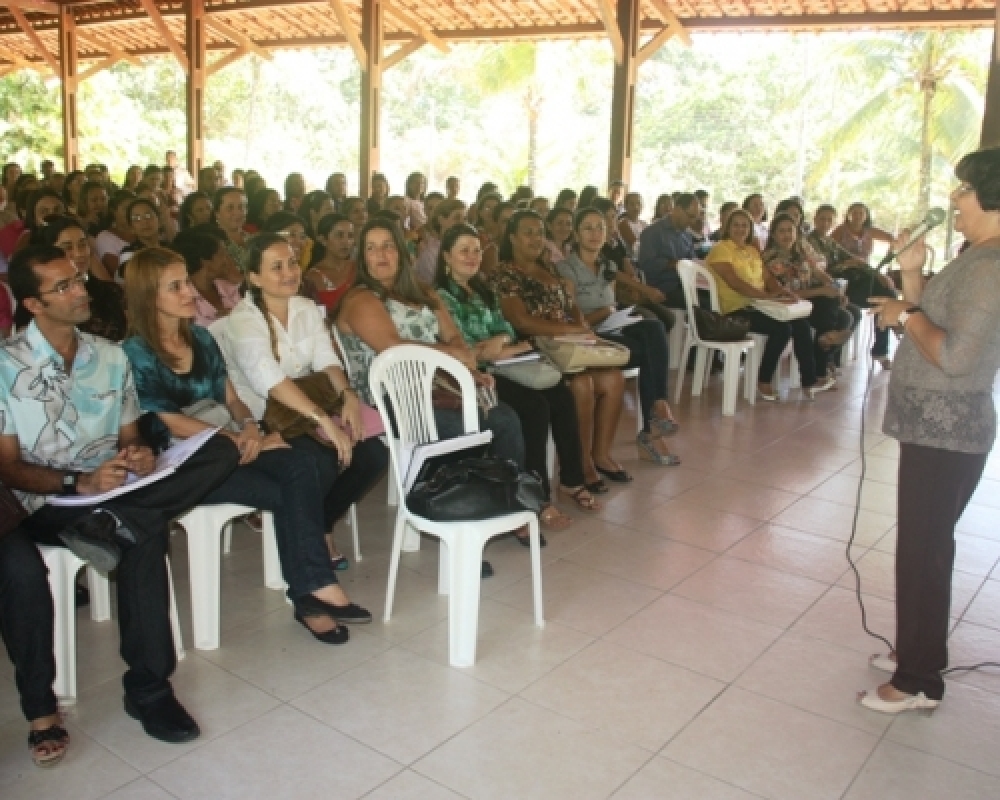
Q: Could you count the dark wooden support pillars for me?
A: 5